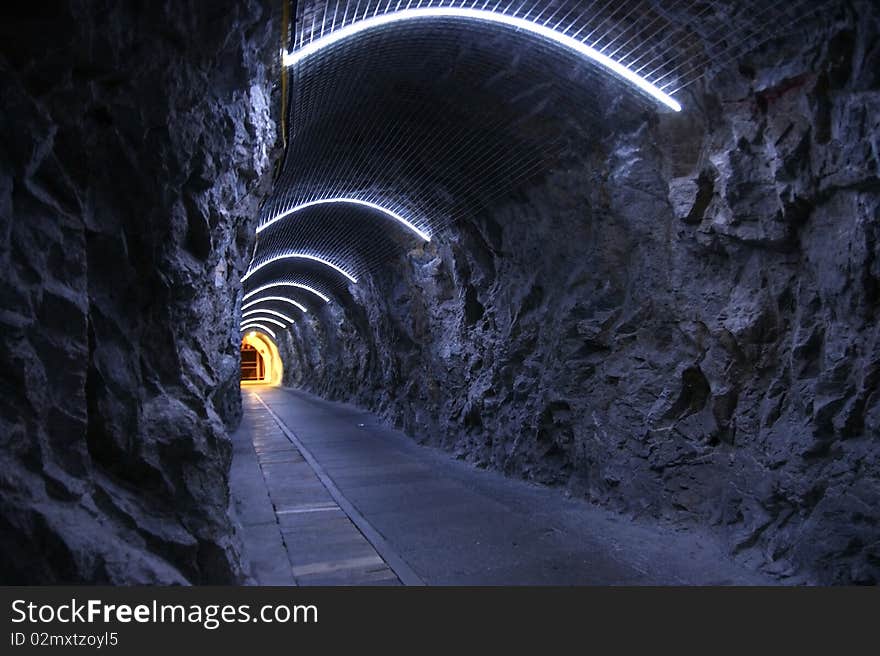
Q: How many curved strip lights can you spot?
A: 8